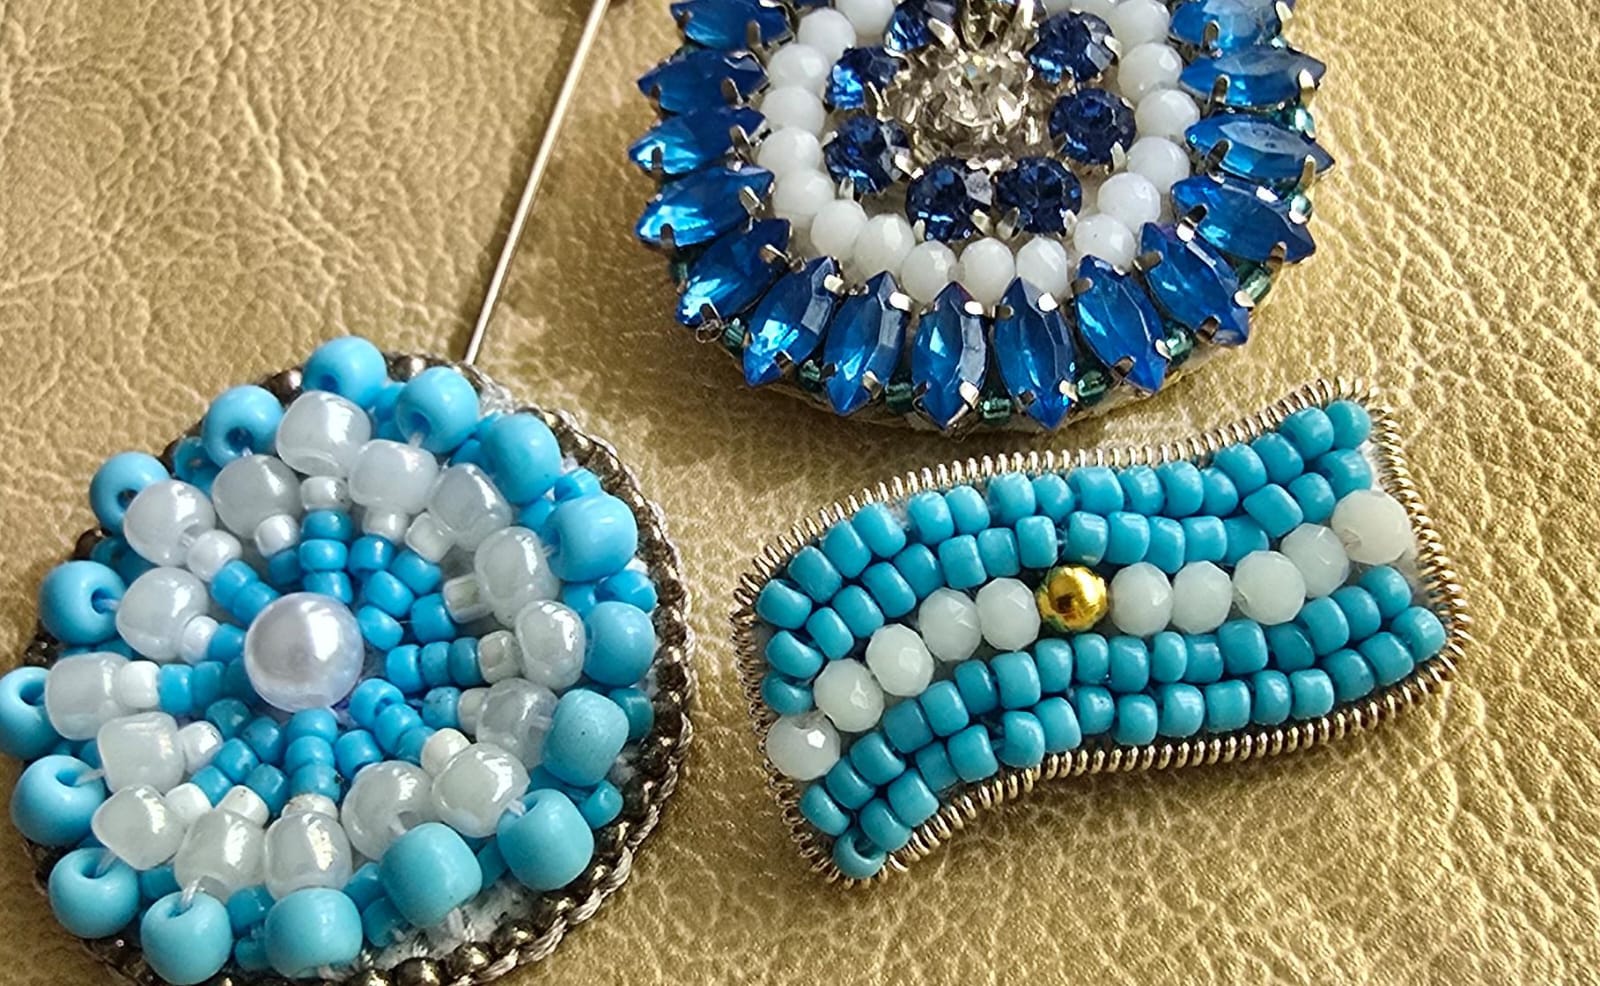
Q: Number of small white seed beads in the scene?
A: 15